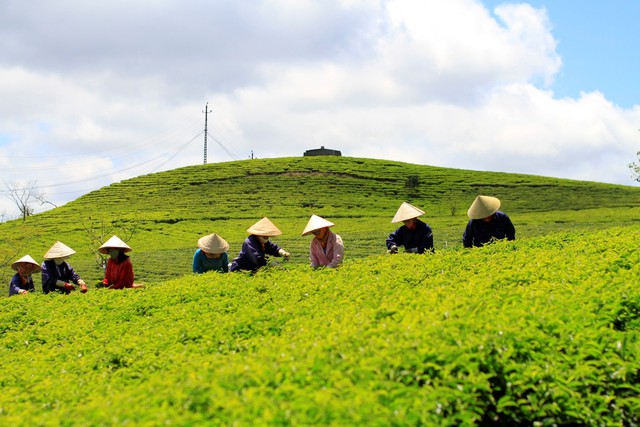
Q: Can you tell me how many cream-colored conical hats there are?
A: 8